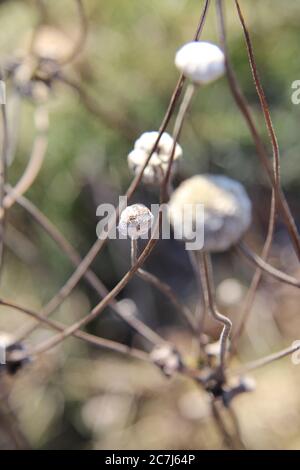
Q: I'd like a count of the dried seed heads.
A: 4